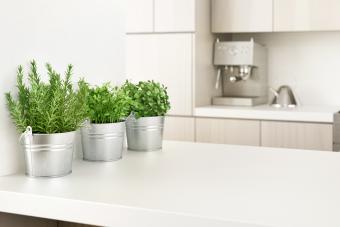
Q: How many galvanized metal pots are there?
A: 3